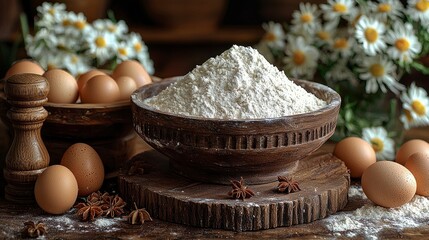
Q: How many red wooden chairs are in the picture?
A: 0